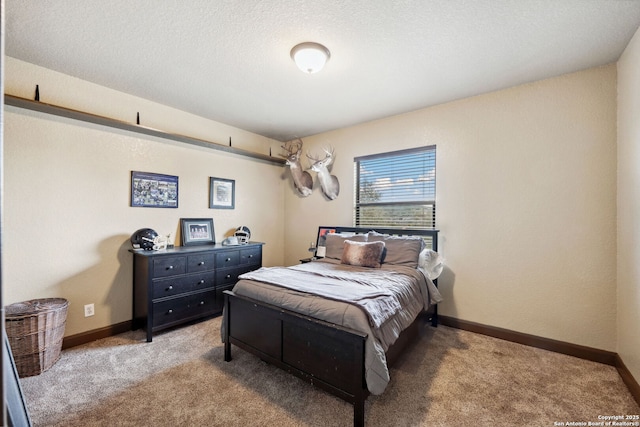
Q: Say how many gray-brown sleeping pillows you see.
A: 2